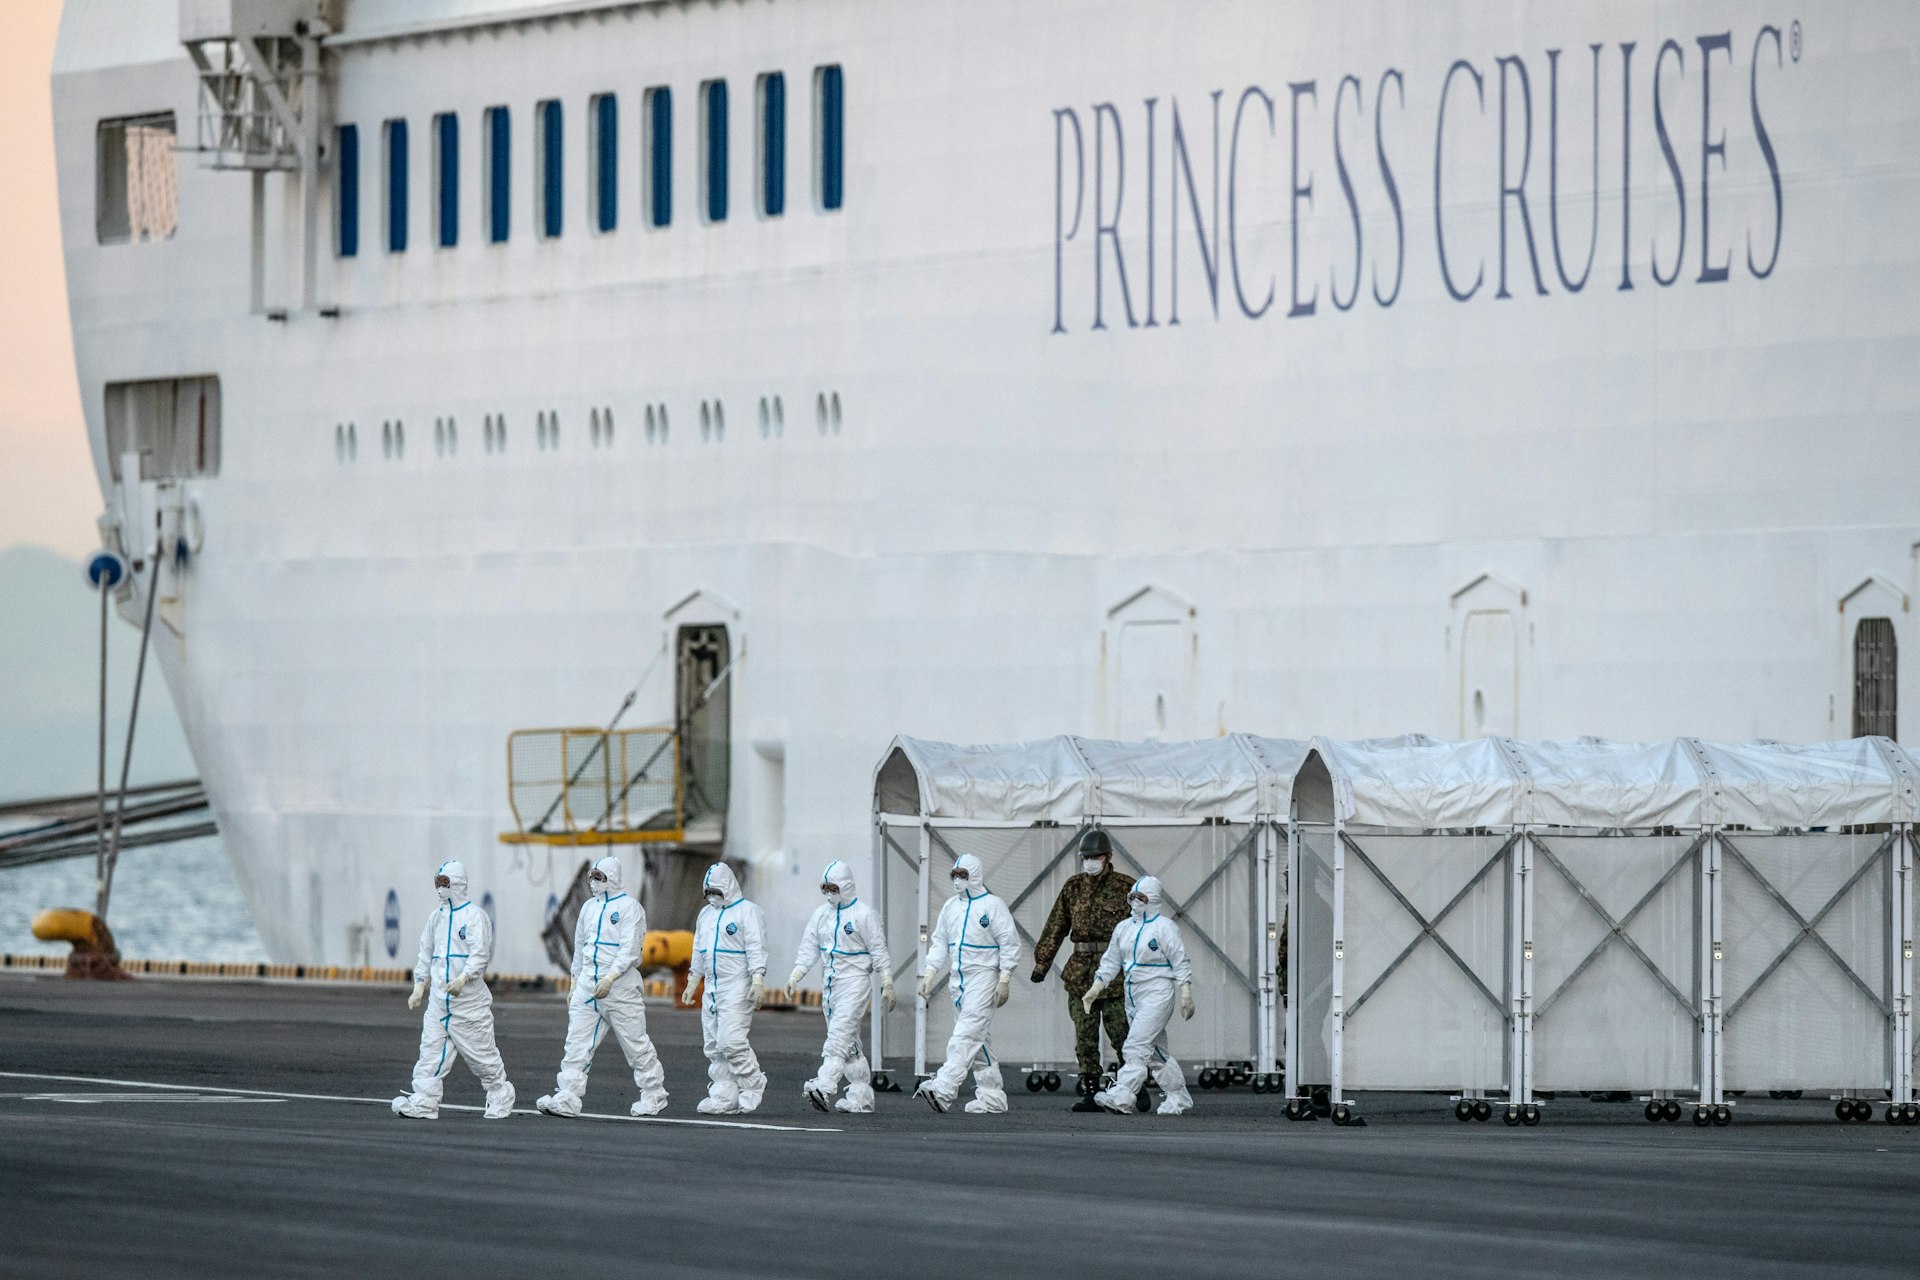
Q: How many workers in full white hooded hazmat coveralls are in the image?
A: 6